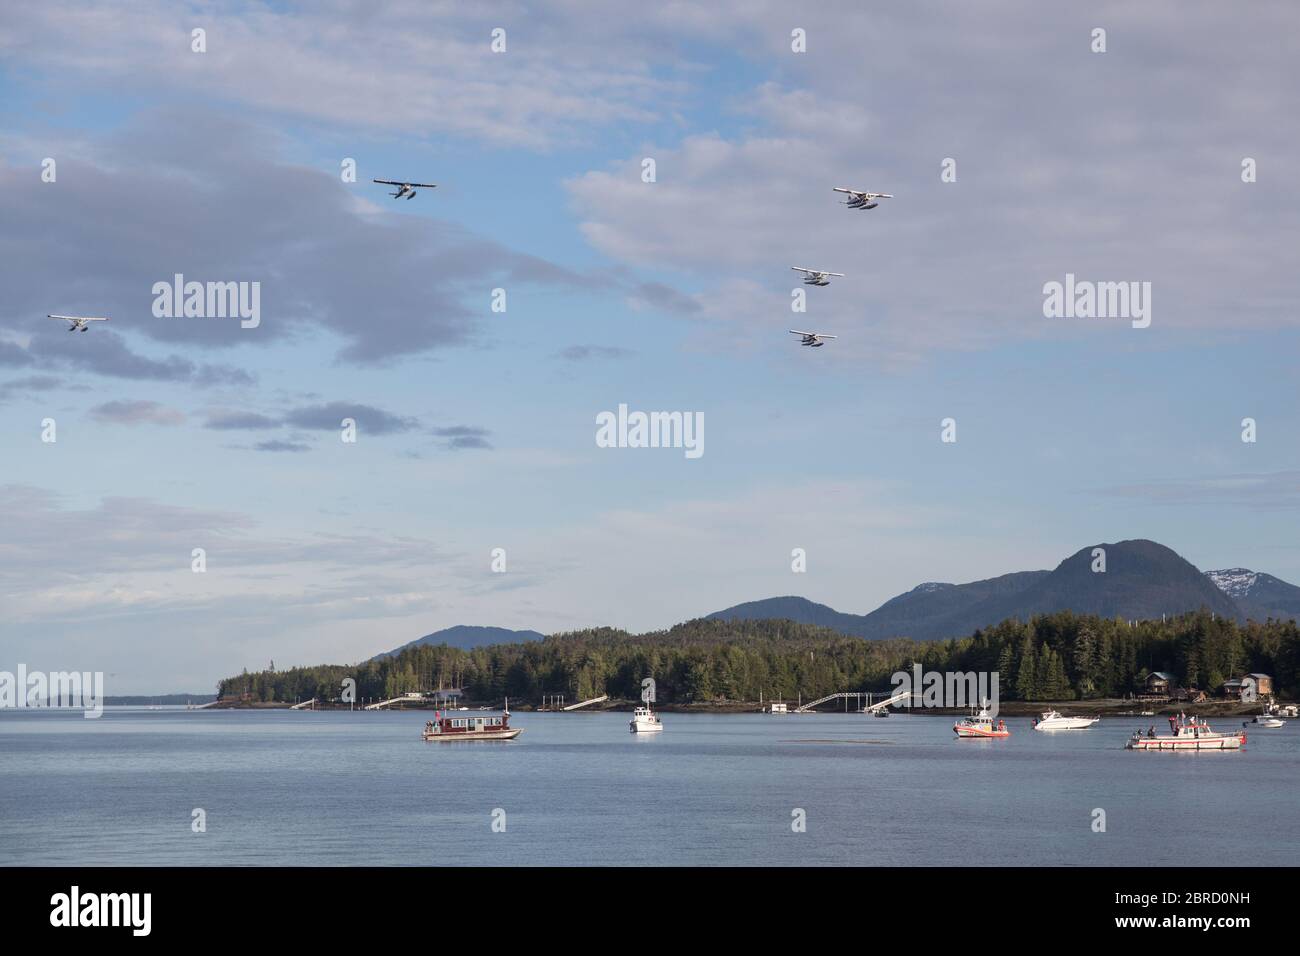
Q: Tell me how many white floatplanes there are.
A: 4